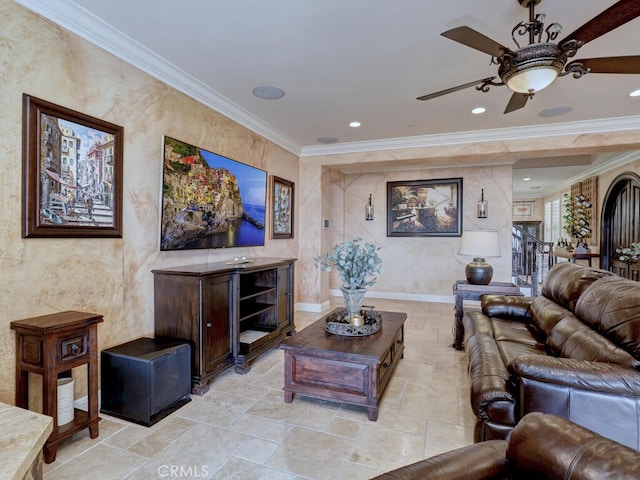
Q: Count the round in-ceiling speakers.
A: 3